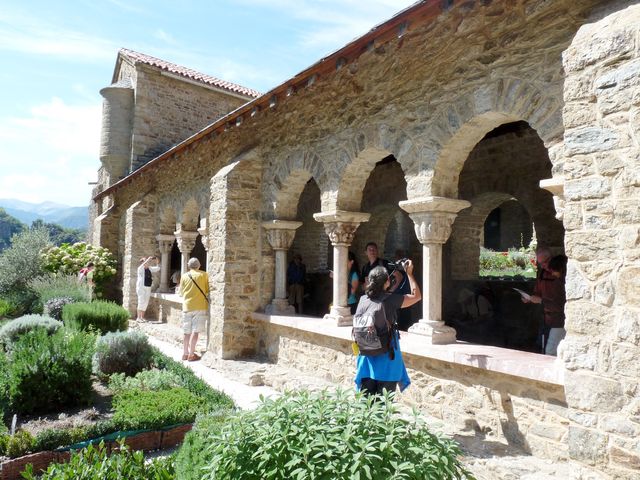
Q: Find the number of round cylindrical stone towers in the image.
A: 1